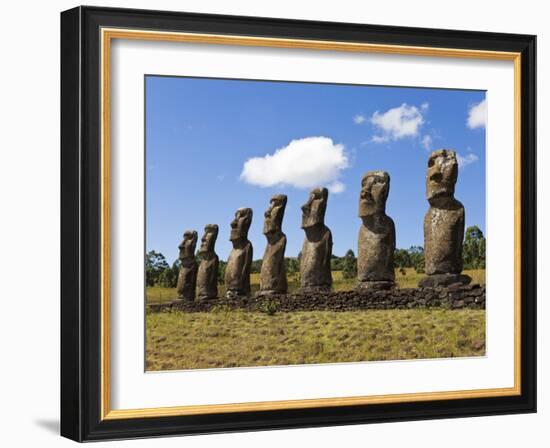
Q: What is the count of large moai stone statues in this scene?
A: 7